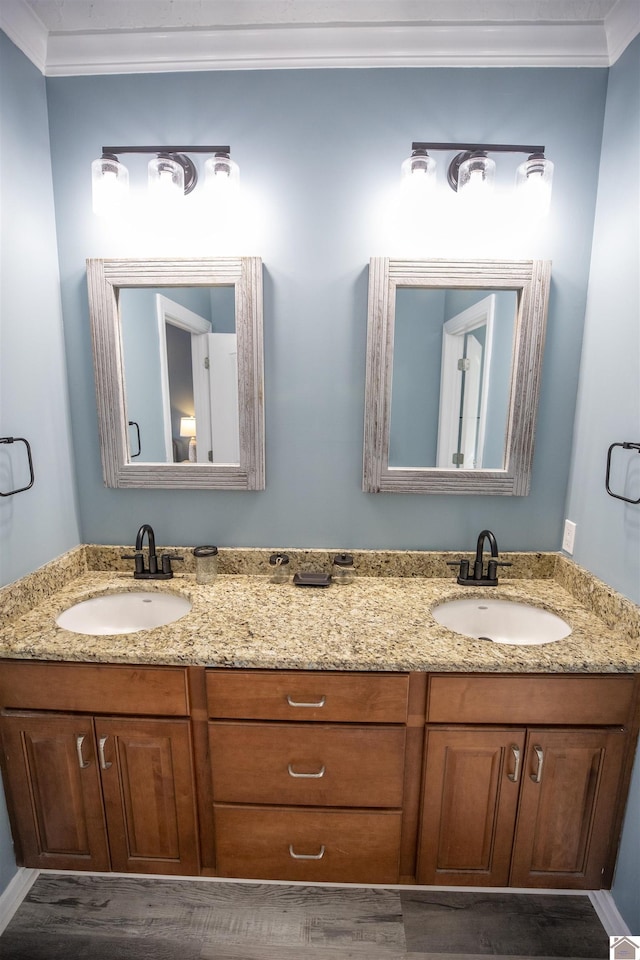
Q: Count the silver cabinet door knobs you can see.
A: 4